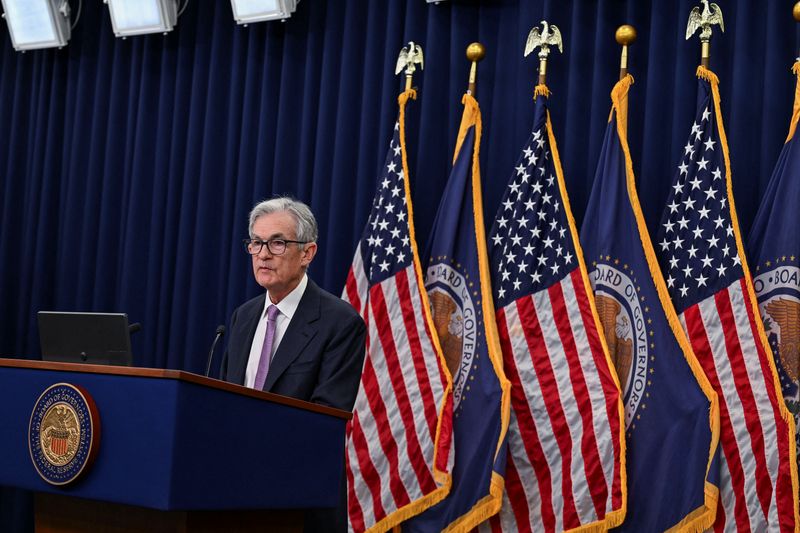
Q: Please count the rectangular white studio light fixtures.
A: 3